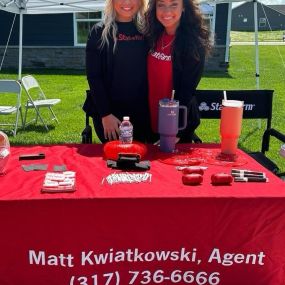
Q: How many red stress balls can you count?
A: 3